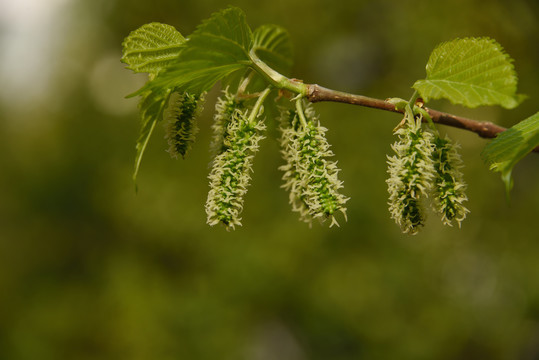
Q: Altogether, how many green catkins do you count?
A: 7